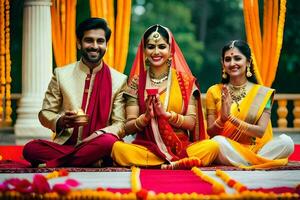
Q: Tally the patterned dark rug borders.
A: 1